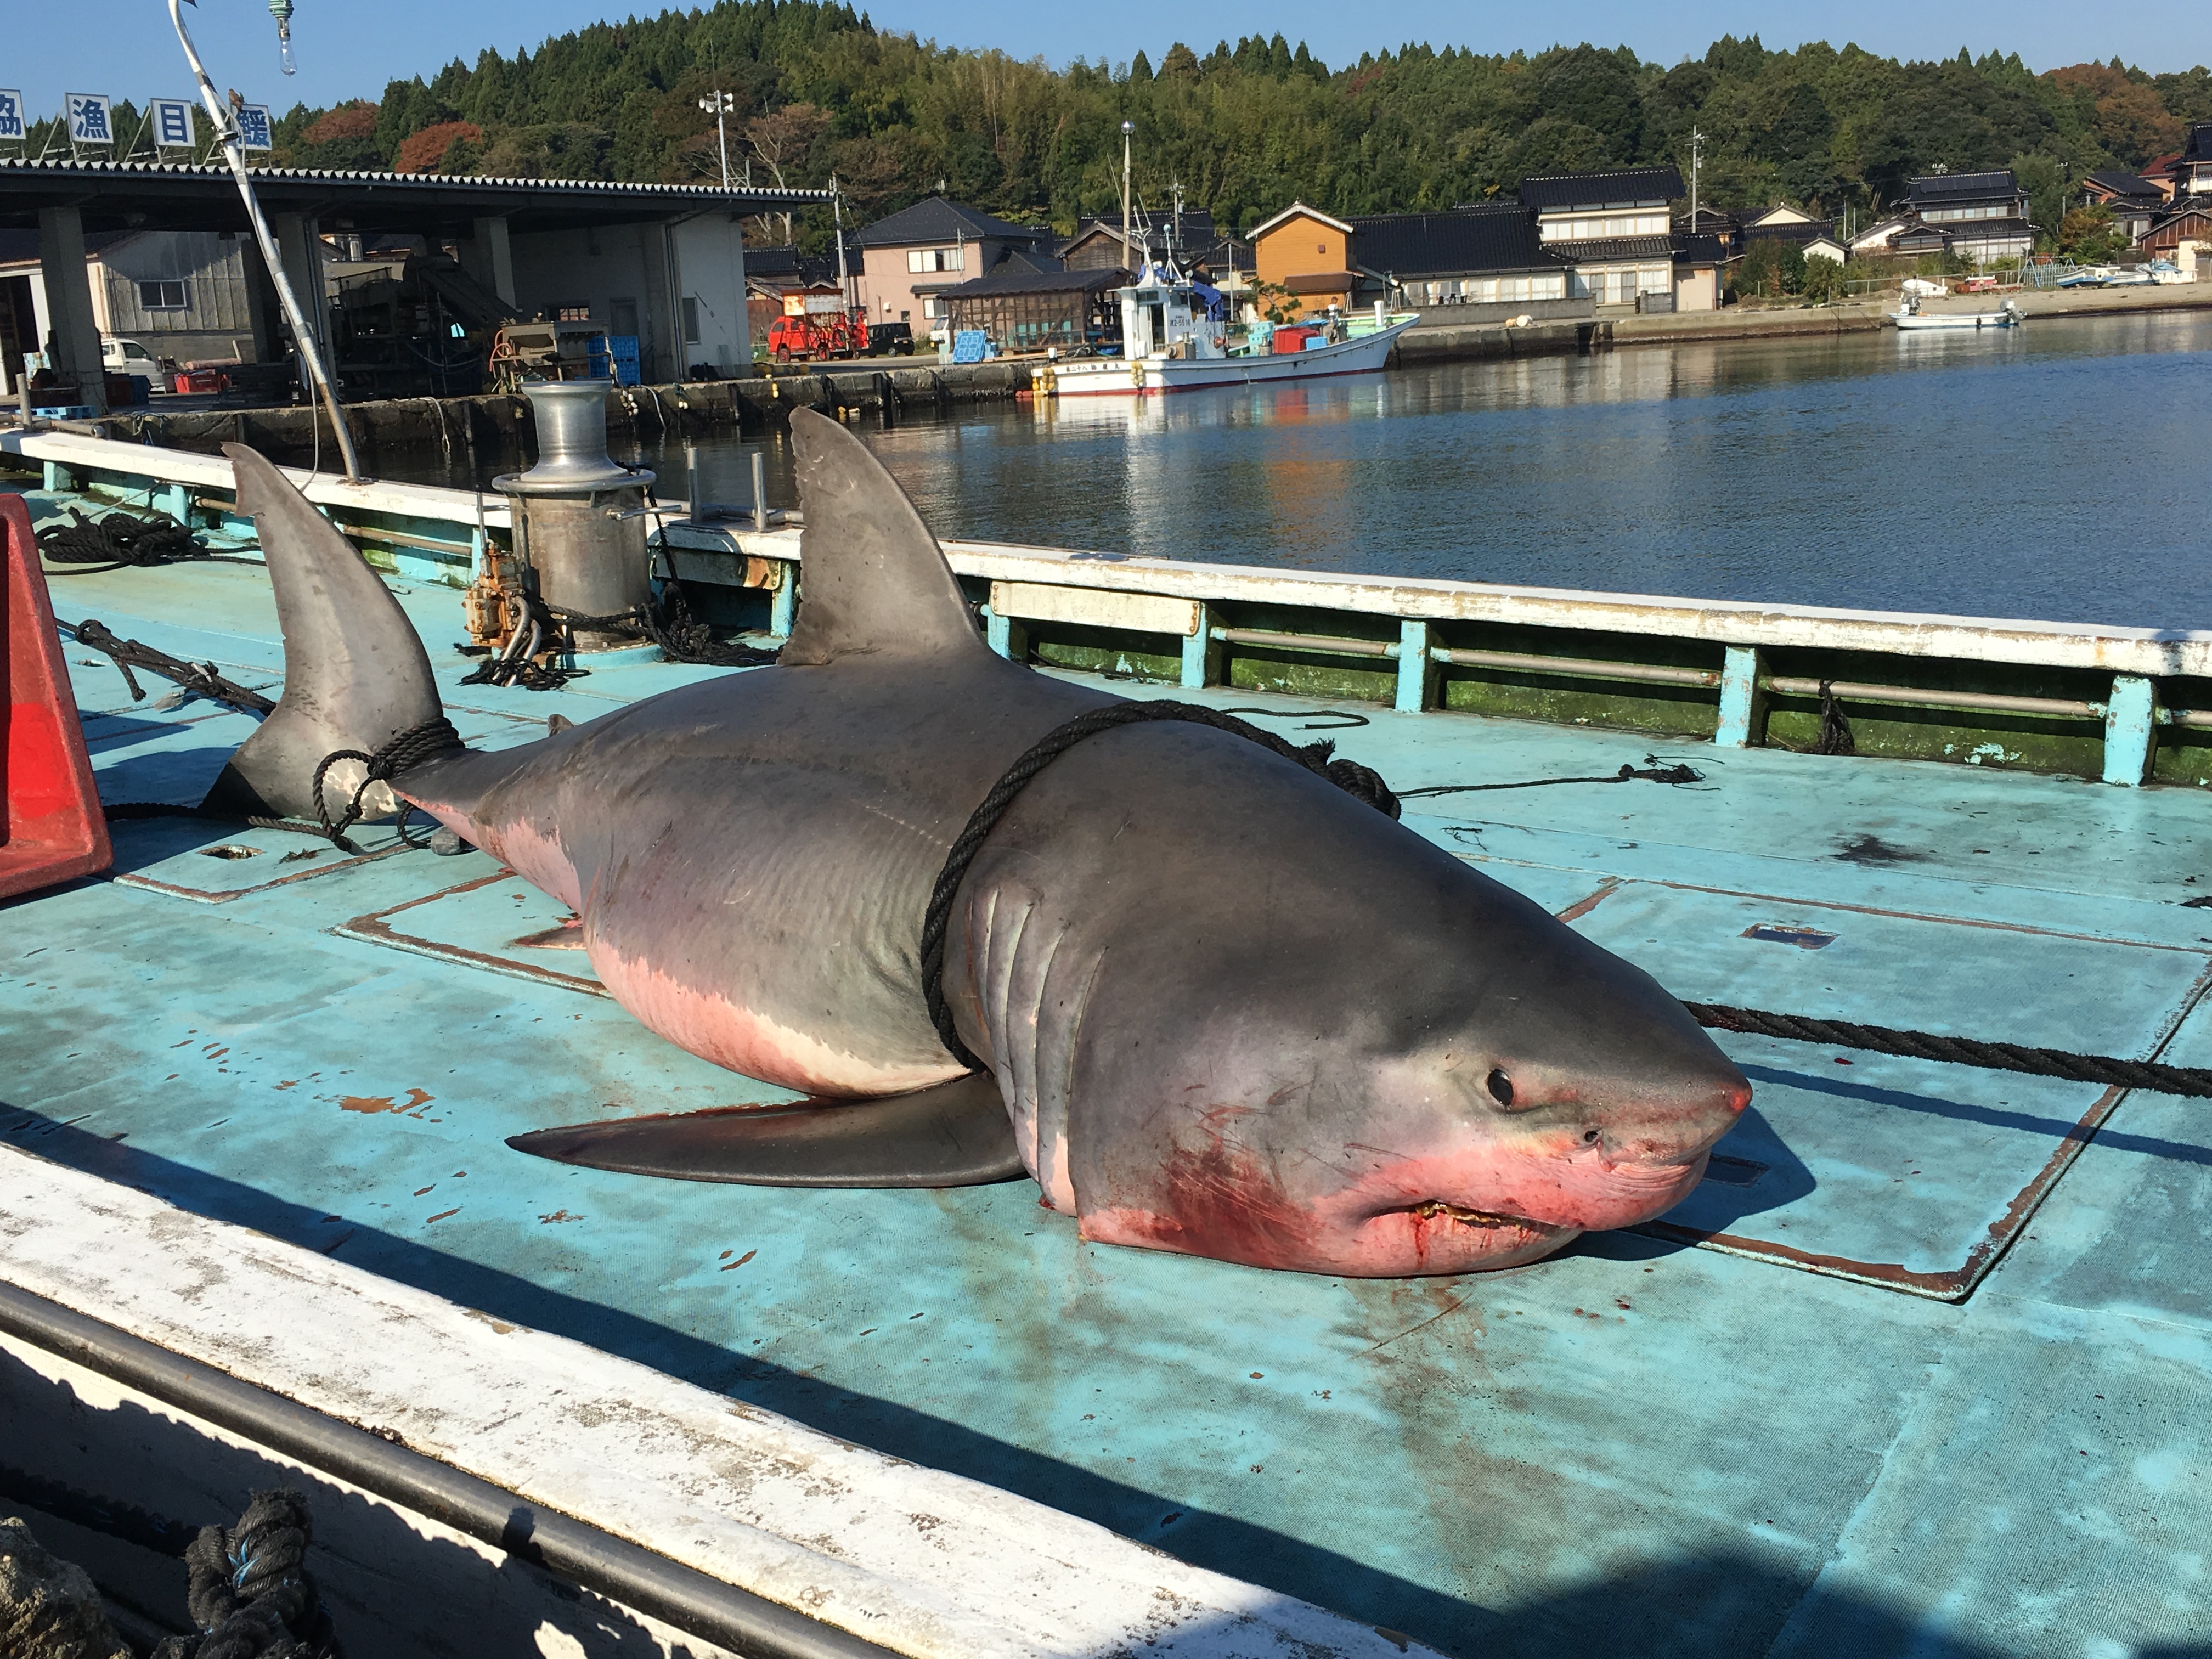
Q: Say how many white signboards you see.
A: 4